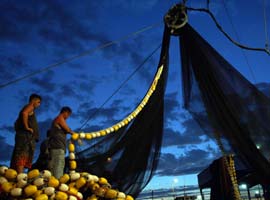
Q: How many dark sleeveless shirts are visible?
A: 2